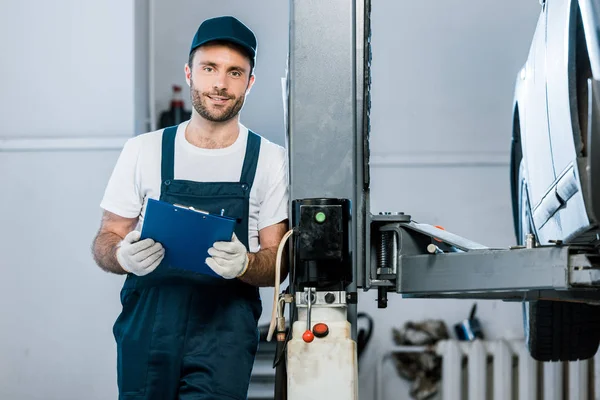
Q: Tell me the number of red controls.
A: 2